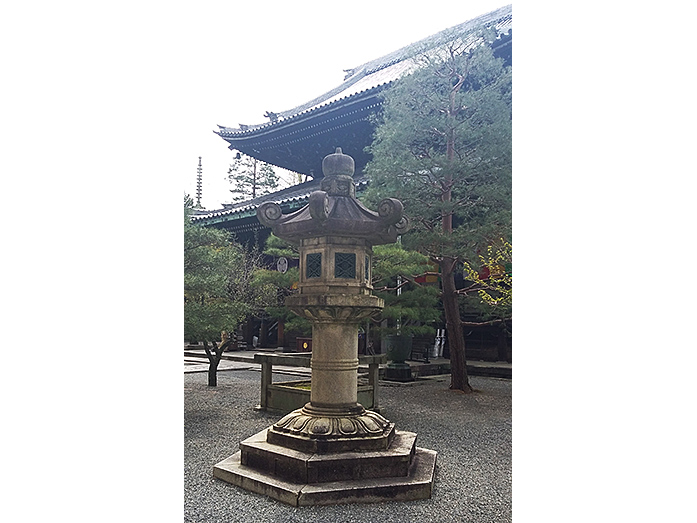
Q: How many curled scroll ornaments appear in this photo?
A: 4